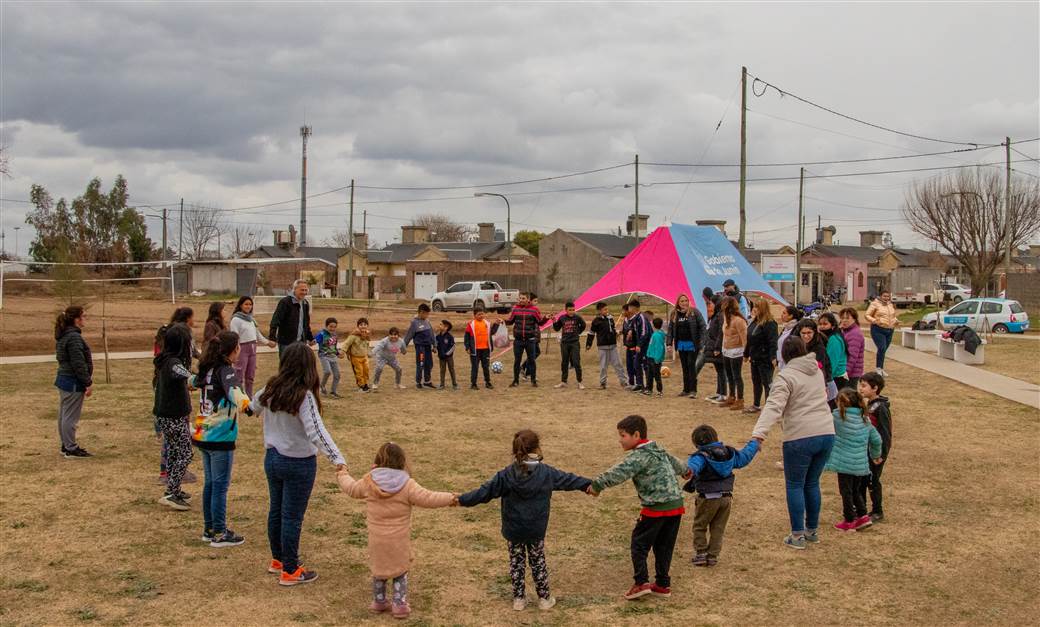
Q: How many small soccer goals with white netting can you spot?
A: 1